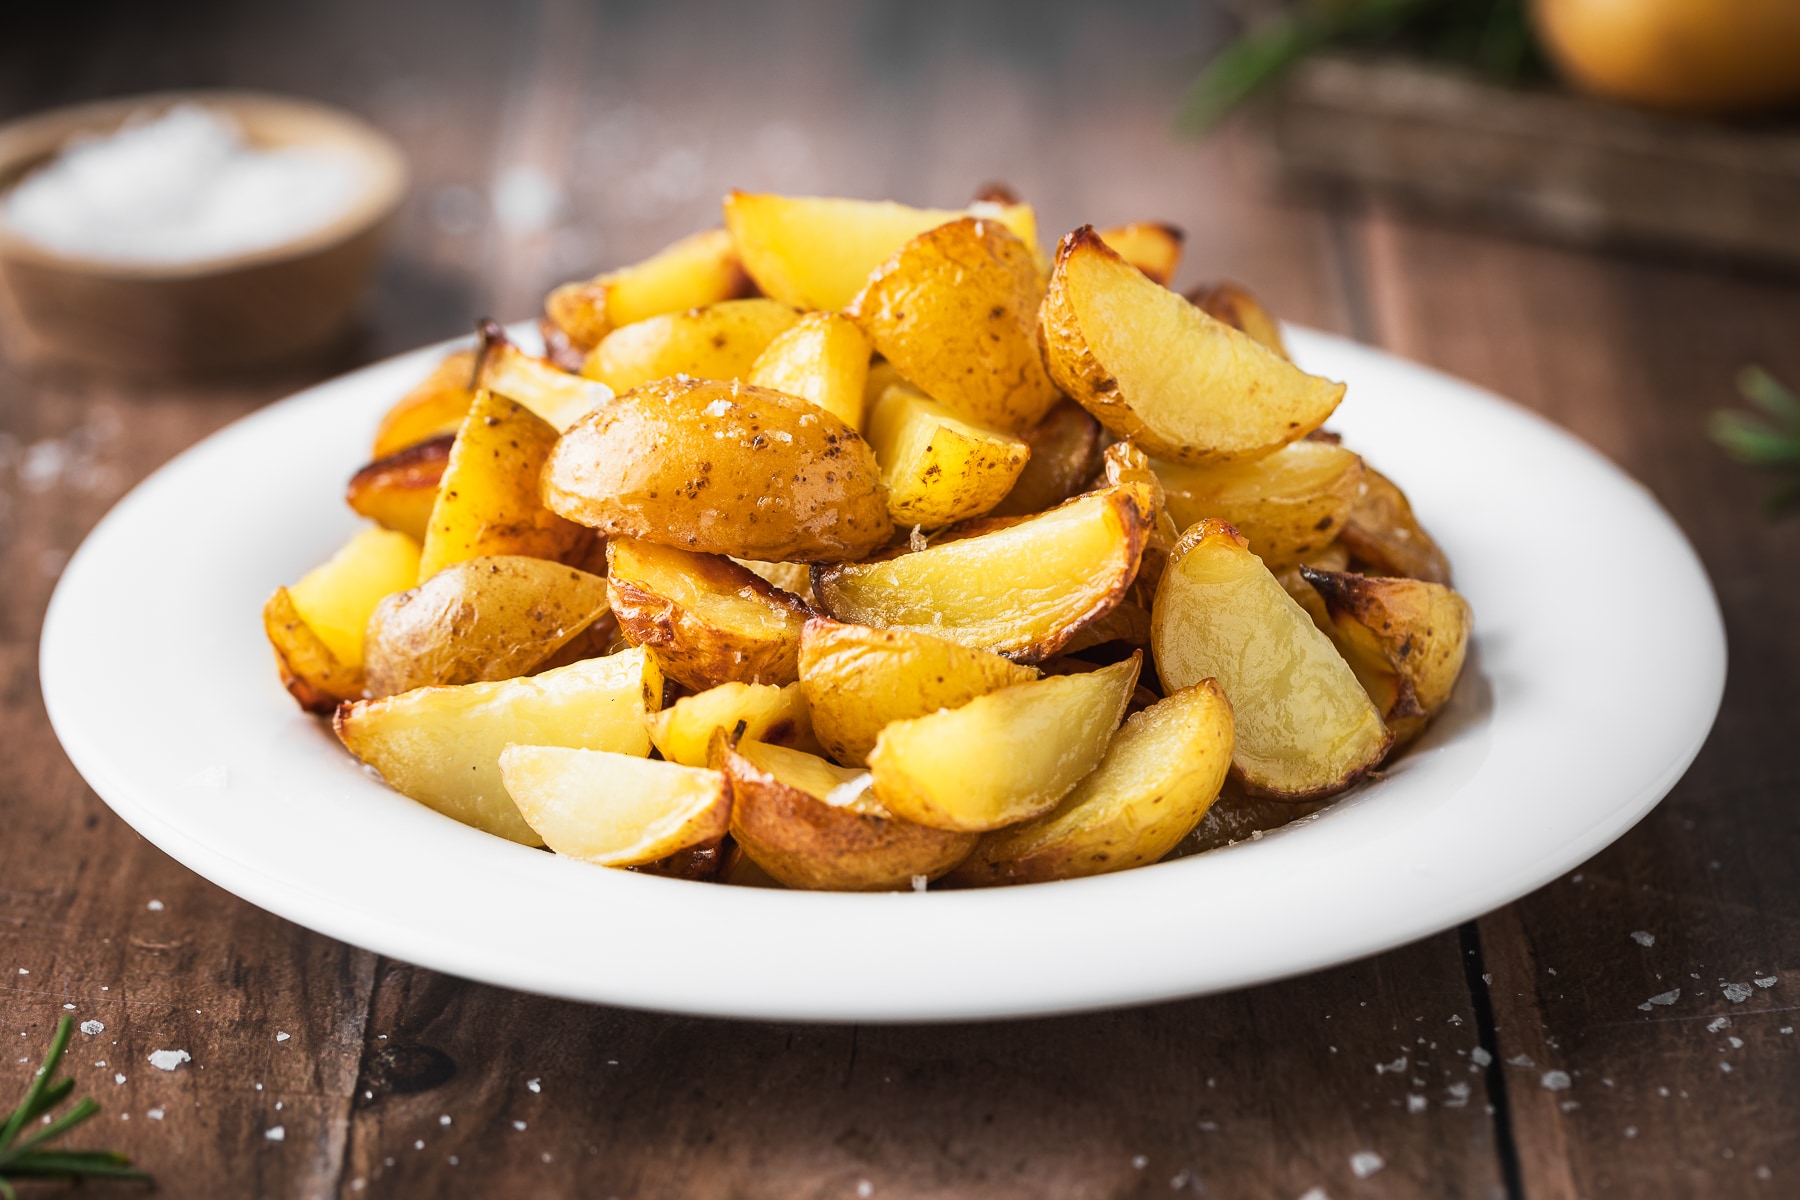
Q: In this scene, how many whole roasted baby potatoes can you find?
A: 0